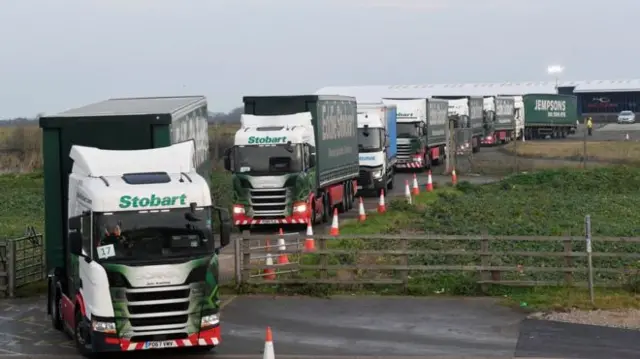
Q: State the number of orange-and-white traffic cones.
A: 11